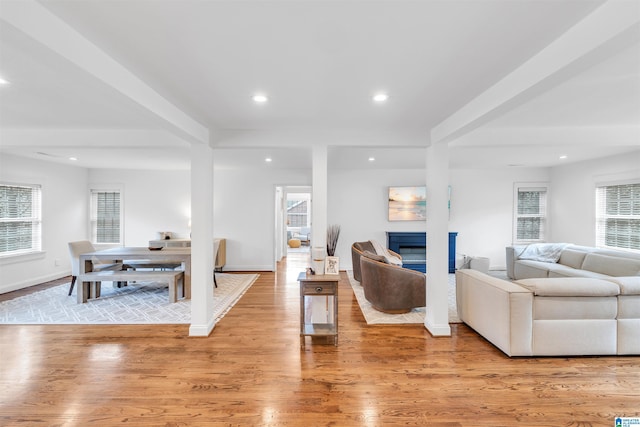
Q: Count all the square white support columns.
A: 3